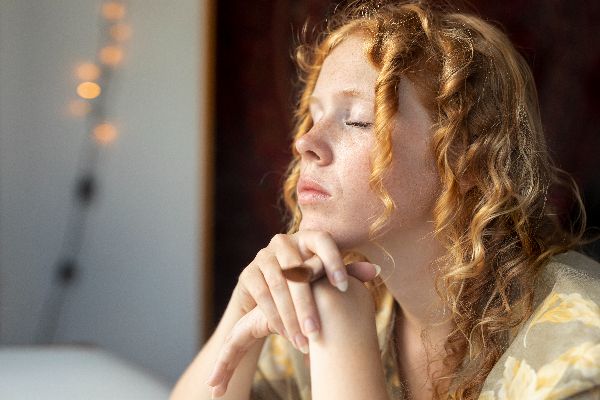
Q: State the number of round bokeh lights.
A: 7